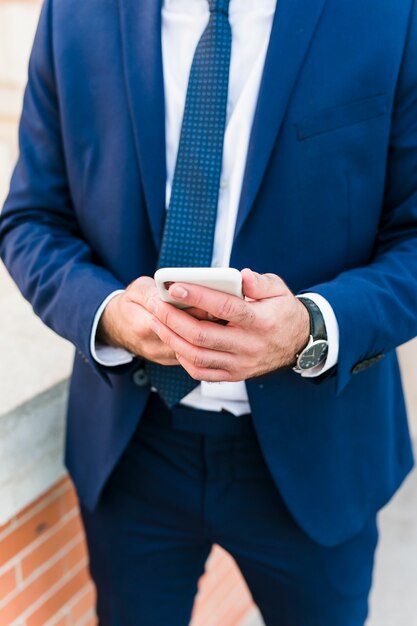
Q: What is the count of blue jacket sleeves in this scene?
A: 2